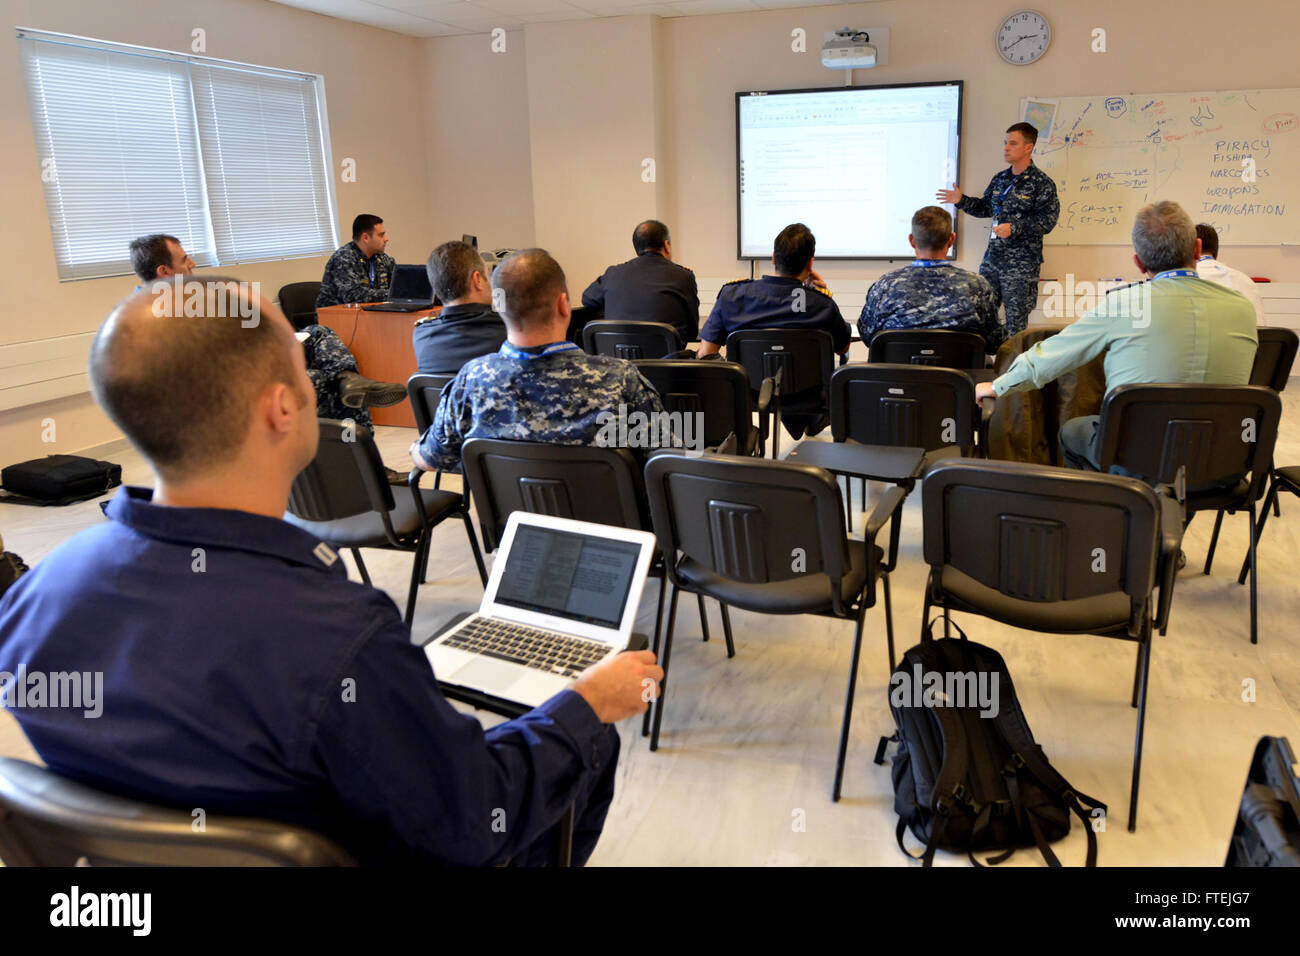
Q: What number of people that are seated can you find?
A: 10